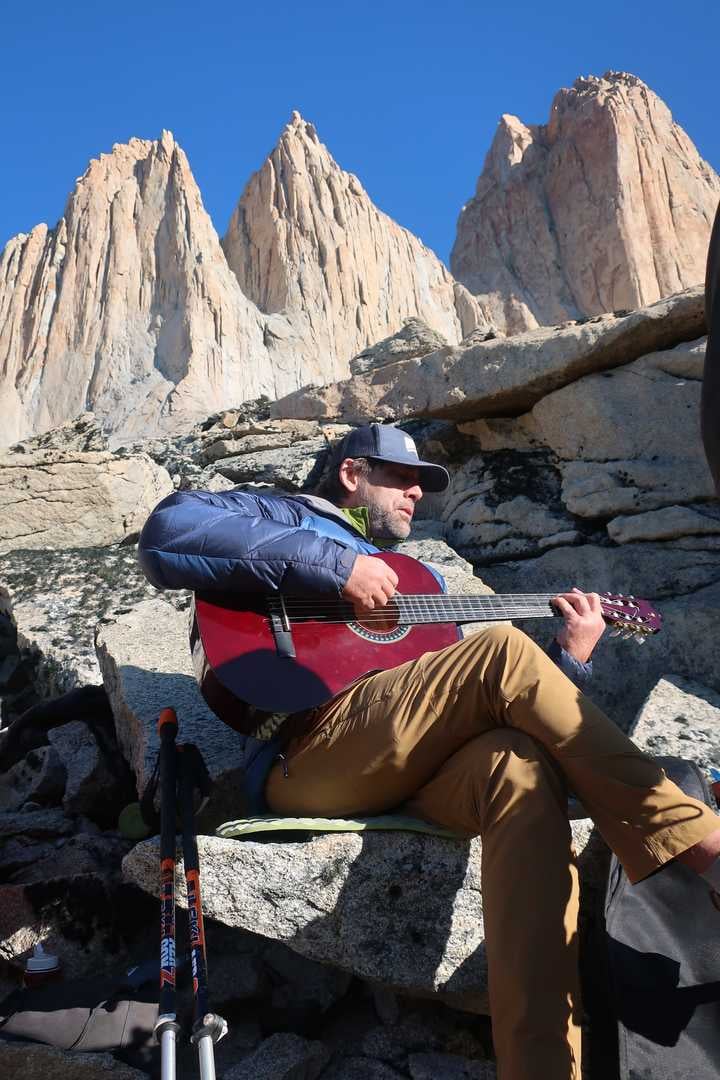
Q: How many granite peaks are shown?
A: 3